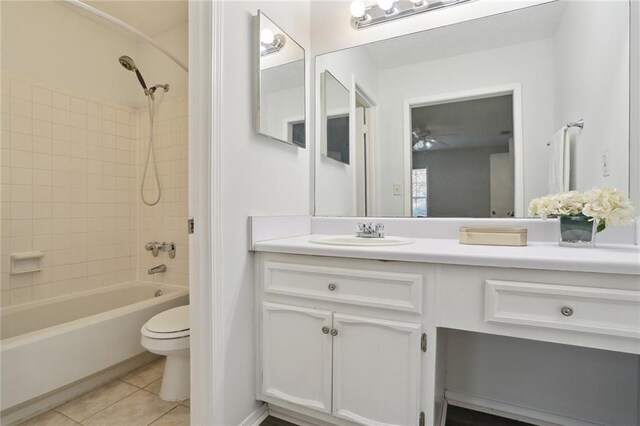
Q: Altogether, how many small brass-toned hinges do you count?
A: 2